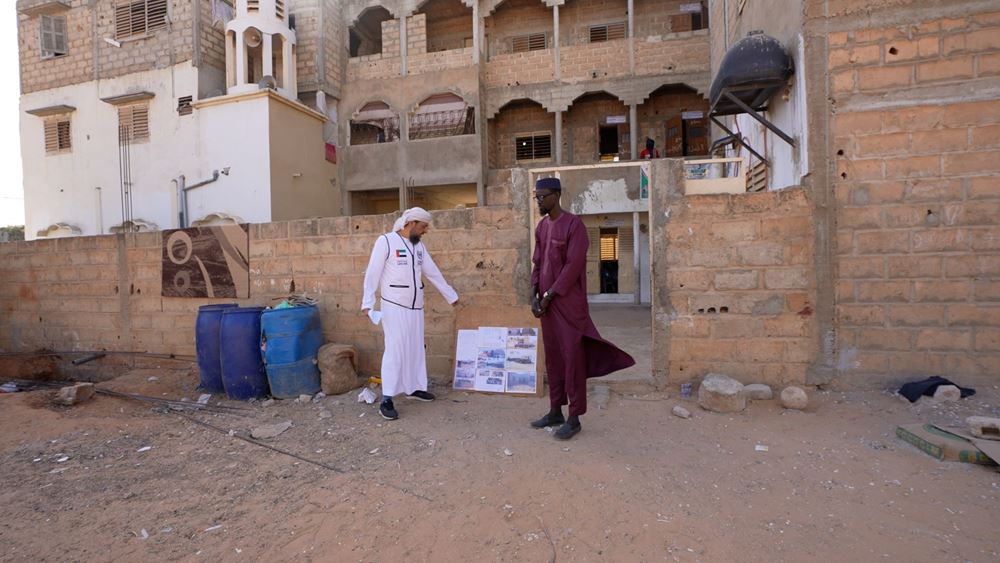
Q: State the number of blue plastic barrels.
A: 3